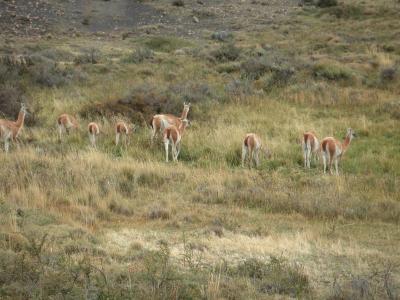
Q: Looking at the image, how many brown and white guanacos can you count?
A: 9